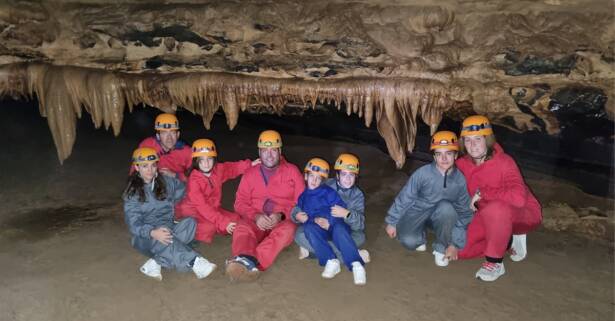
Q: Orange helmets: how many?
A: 8